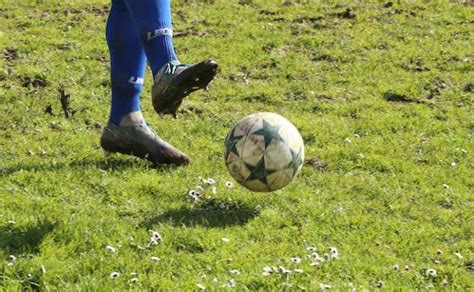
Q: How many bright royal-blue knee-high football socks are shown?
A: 2